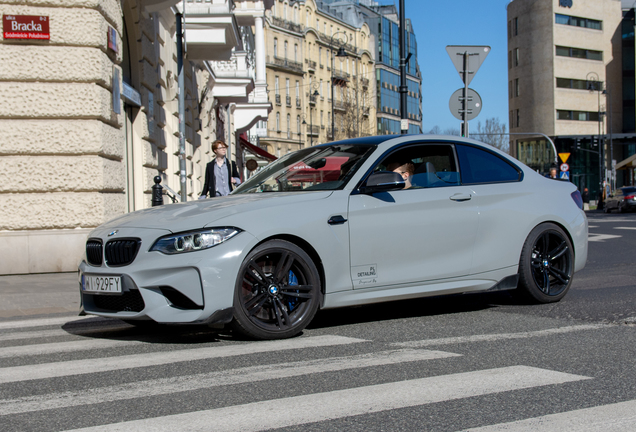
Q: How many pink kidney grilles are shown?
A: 0